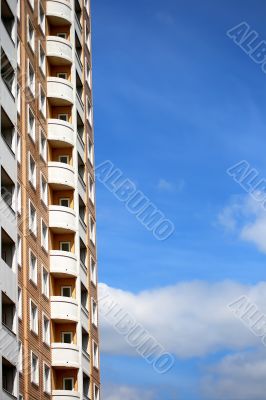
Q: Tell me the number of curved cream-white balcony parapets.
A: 10